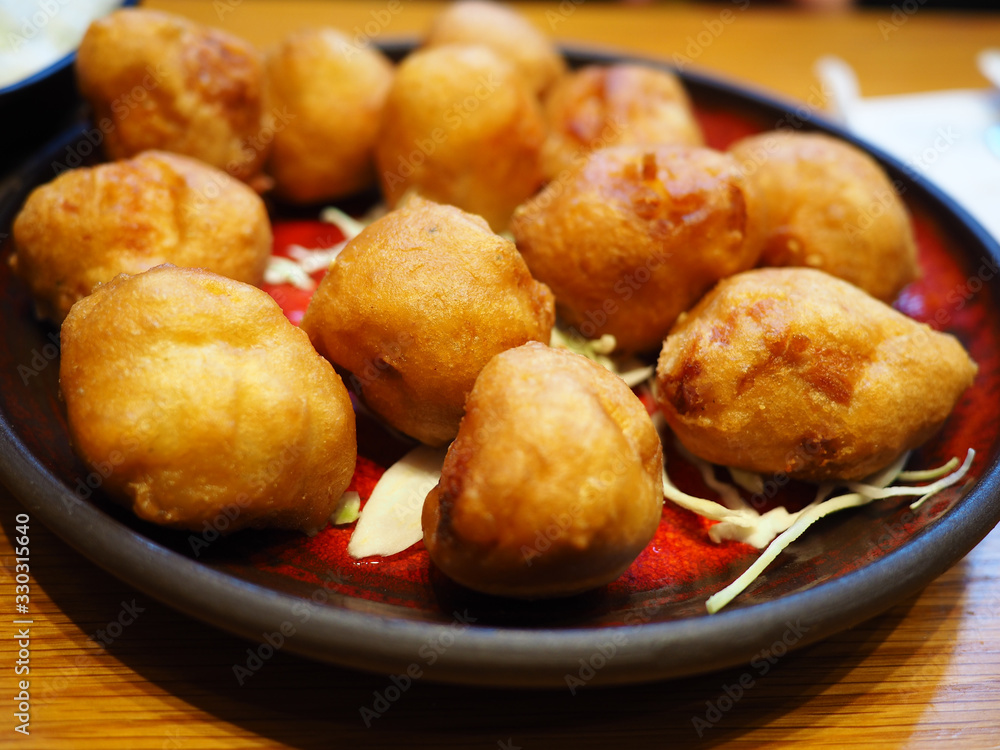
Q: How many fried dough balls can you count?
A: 12